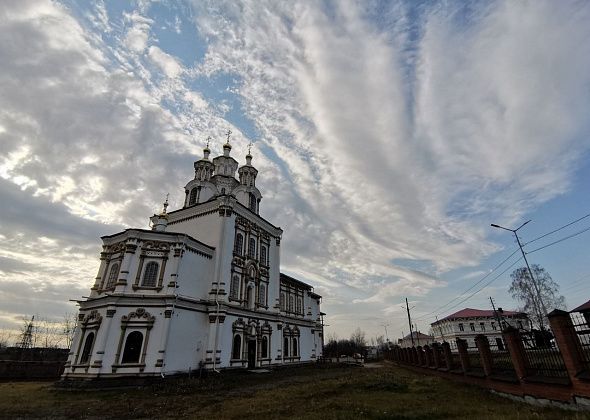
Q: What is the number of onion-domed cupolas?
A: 4